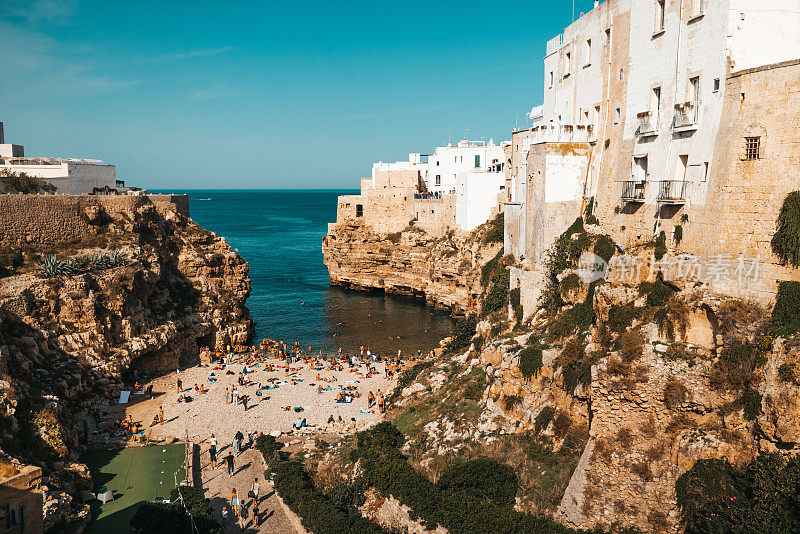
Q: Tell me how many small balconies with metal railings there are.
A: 4